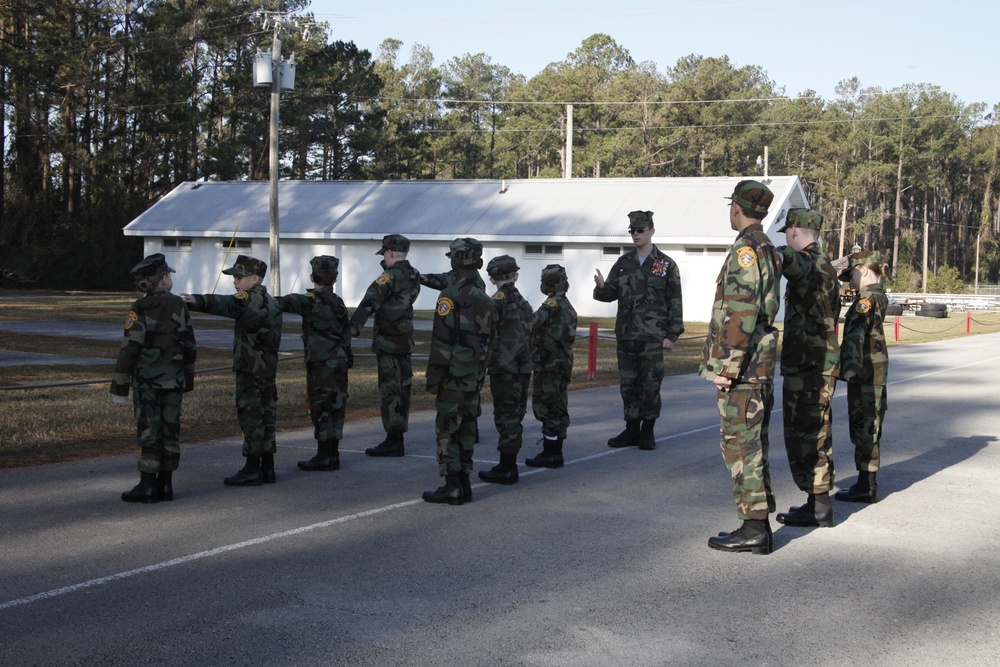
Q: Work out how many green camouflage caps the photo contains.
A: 11